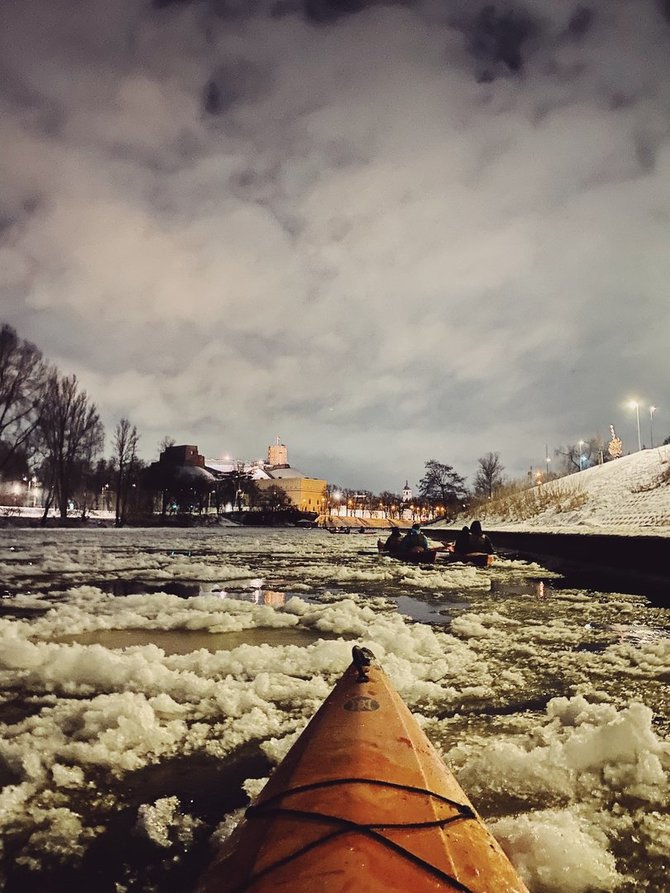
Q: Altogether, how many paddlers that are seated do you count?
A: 4